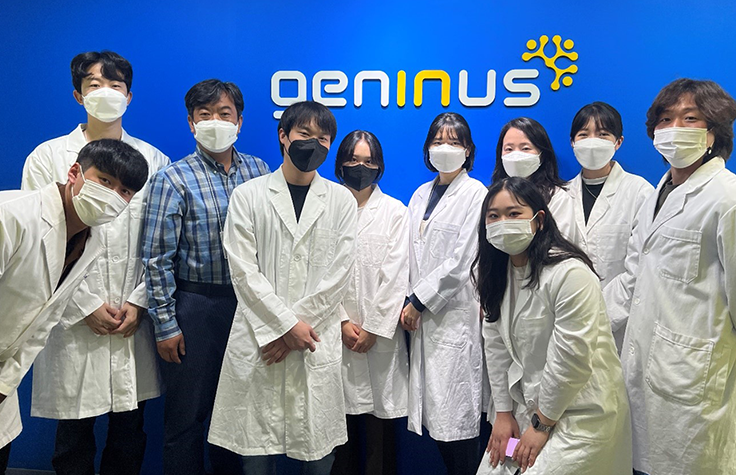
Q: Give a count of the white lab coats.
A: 9